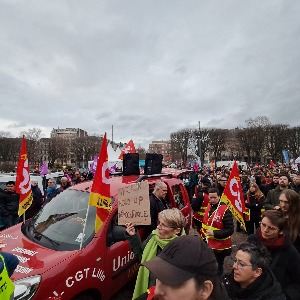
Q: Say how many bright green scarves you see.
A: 1